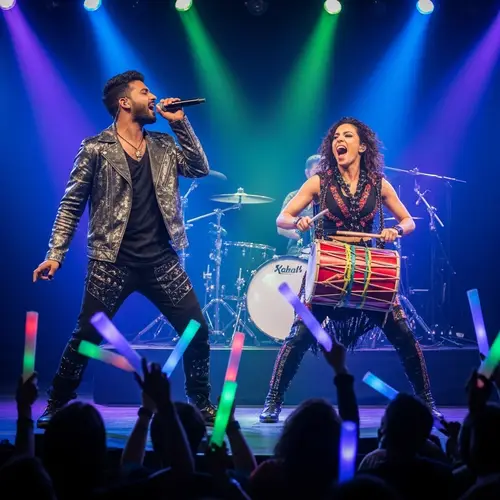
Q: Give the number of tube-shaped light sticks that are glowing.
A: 11